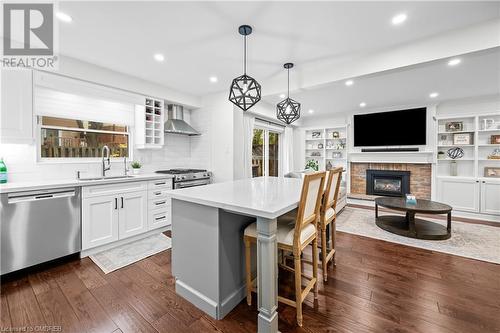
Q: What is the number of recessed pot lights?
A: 10